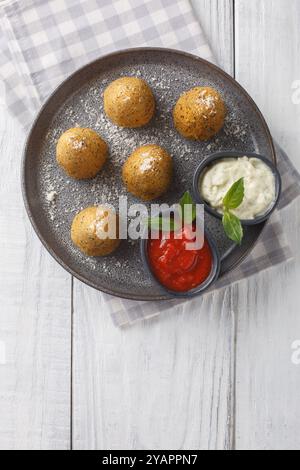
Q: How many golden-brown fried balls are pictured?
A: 5